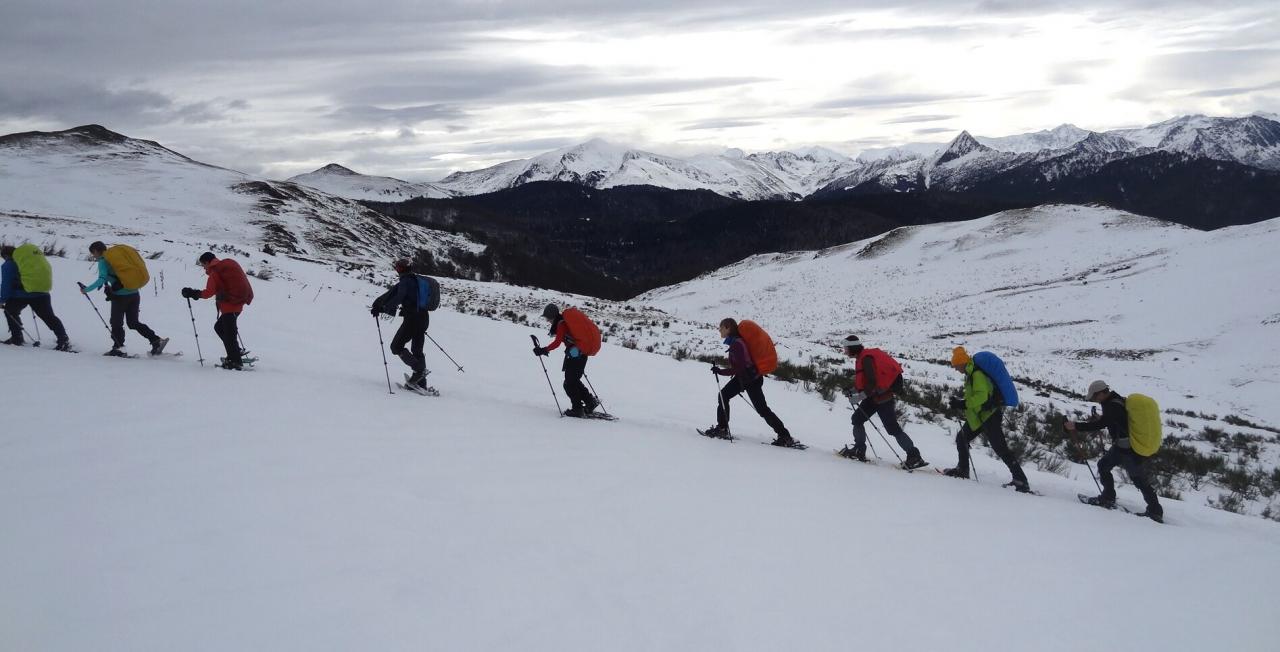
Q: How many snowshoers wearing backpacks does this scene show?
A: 9